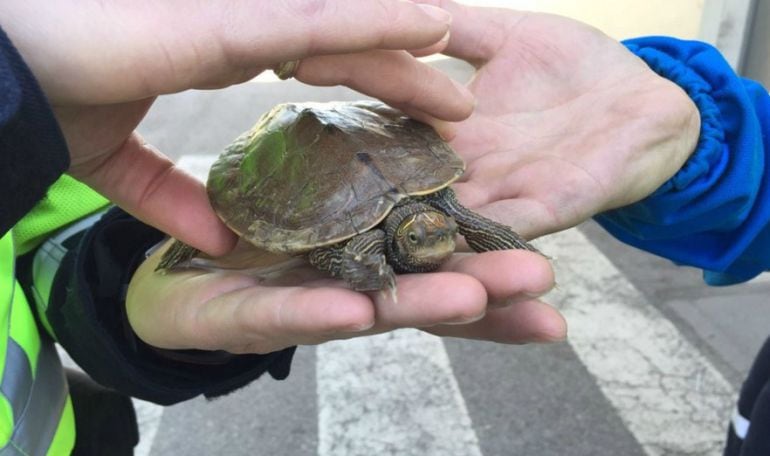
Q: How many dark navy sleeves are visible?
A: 2